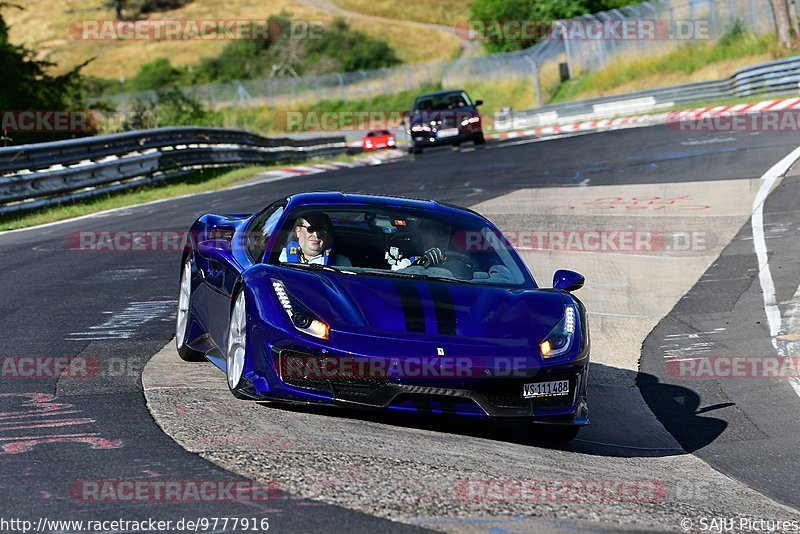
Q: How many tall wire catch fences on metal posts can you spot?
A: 1